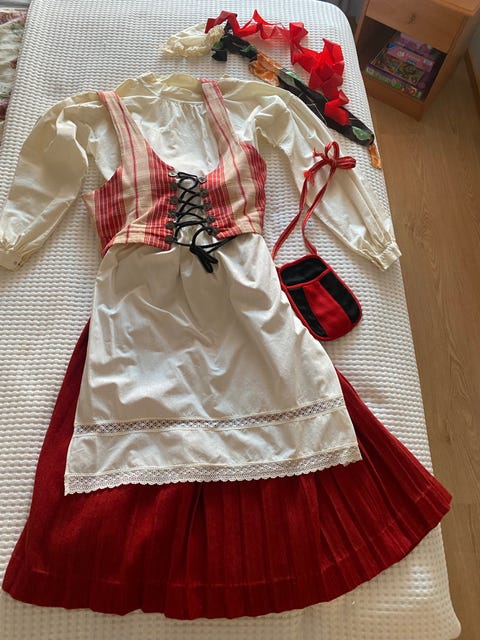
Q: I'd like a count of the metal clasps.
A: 11